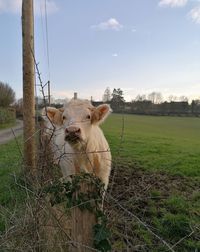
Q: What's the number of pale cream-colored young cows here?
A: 1